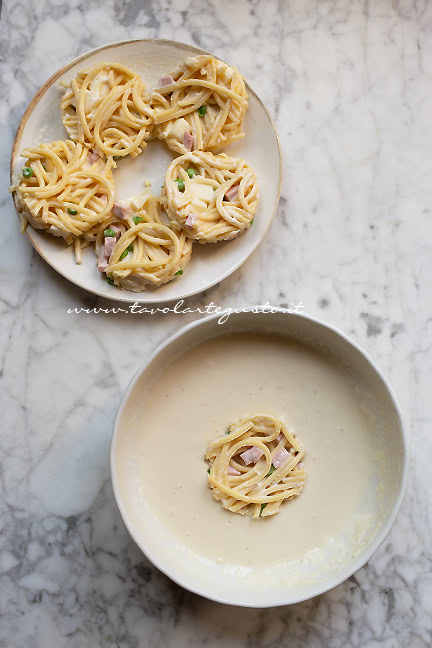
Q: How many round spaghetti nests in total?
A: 6